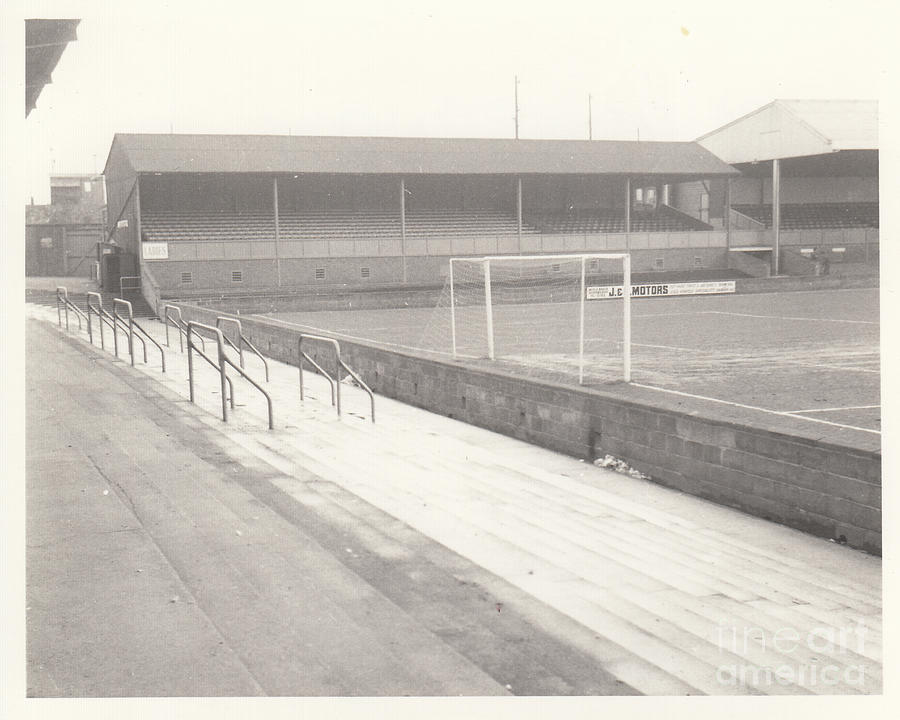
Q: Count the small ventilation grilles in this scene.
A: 8